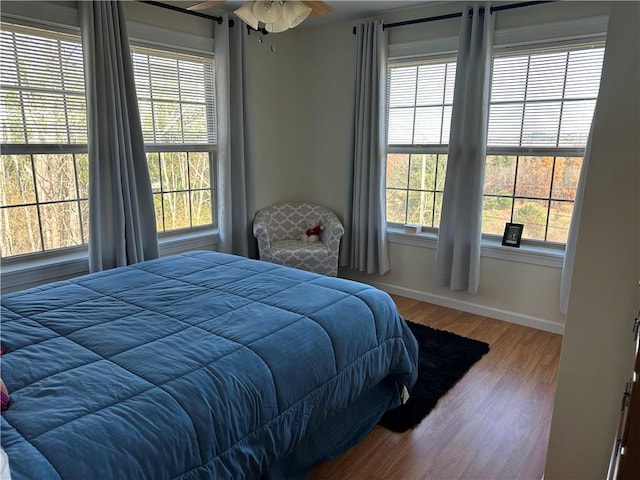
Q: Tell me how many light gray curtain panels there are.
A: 5